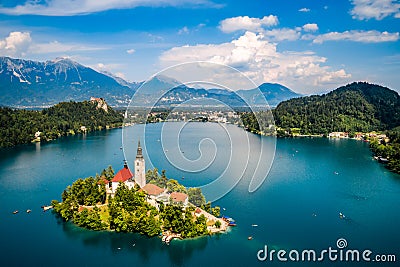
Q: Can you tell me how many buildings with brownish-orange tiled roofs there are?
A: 2